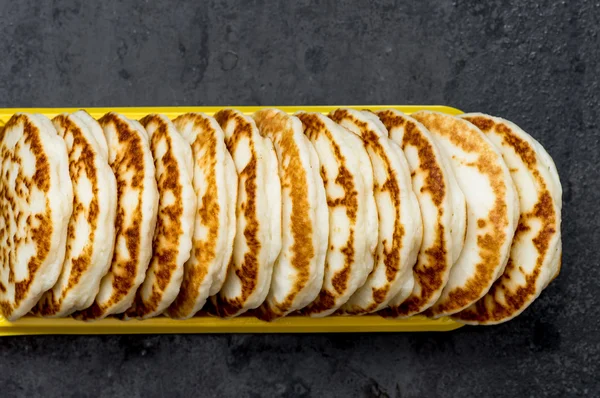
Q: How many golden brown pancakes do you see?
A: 12